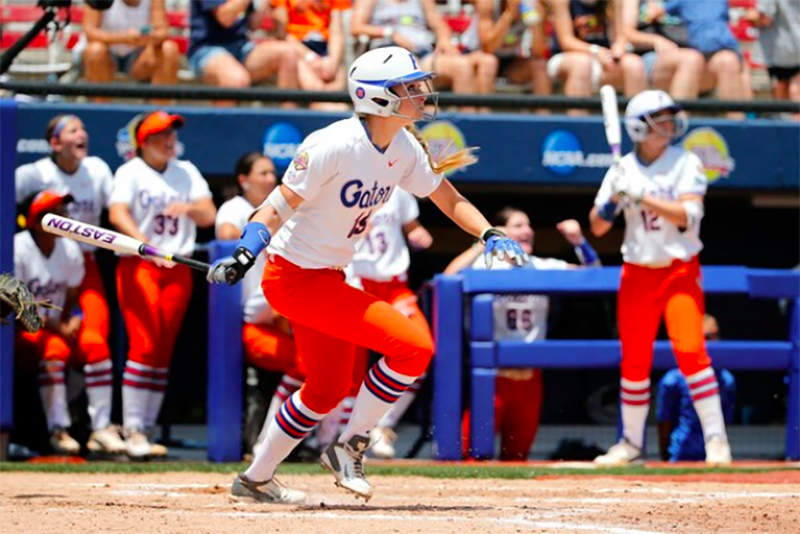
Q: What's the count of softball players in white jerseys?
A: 8